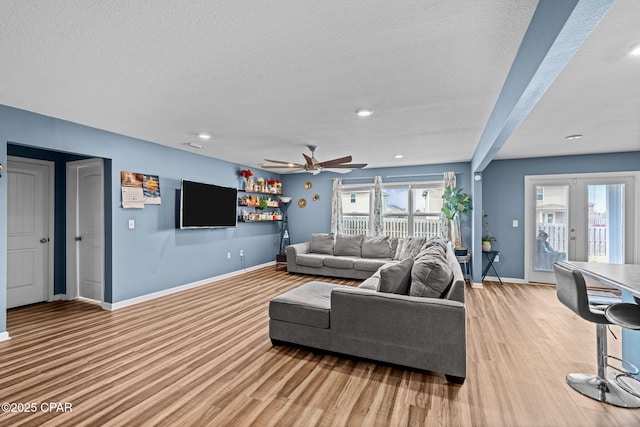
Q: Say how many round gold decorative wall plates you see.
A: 3